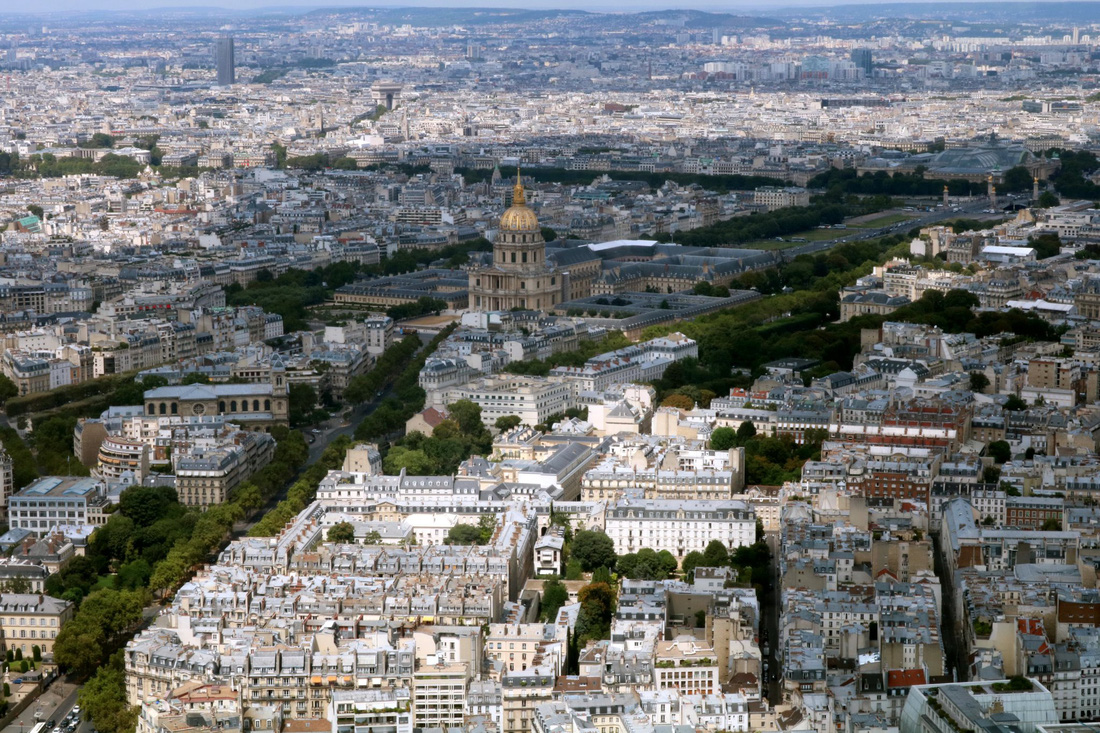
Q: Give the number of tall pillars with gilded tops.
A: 4